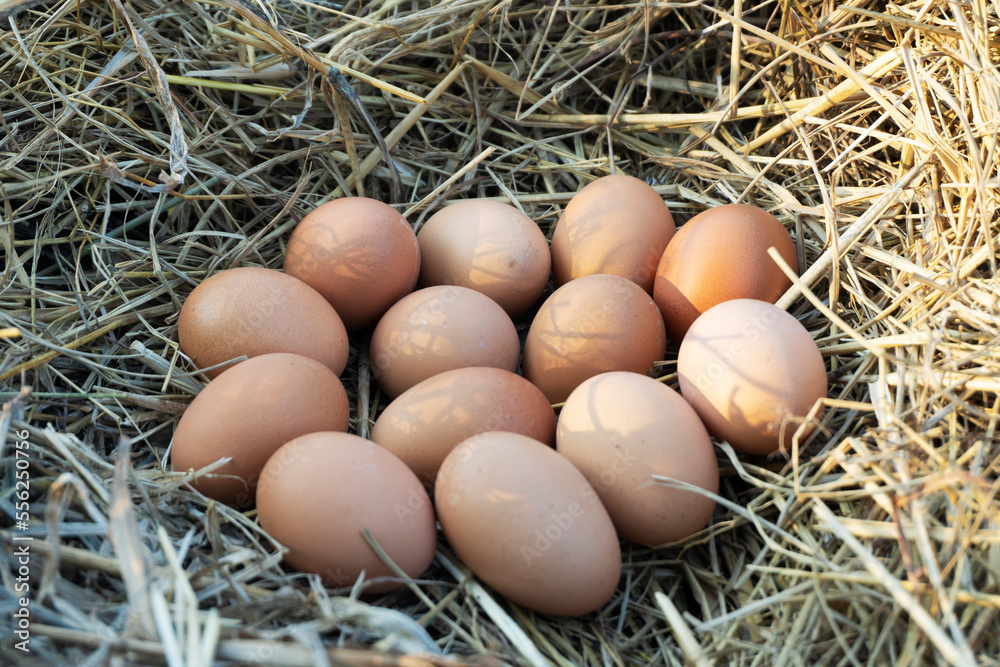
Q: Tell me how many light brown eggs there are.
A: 13